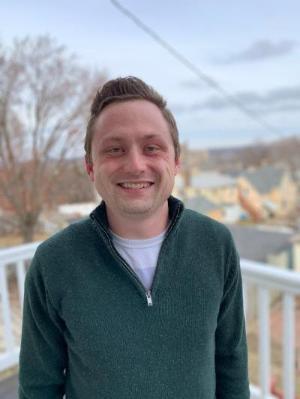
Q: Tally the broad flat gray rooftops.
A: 1